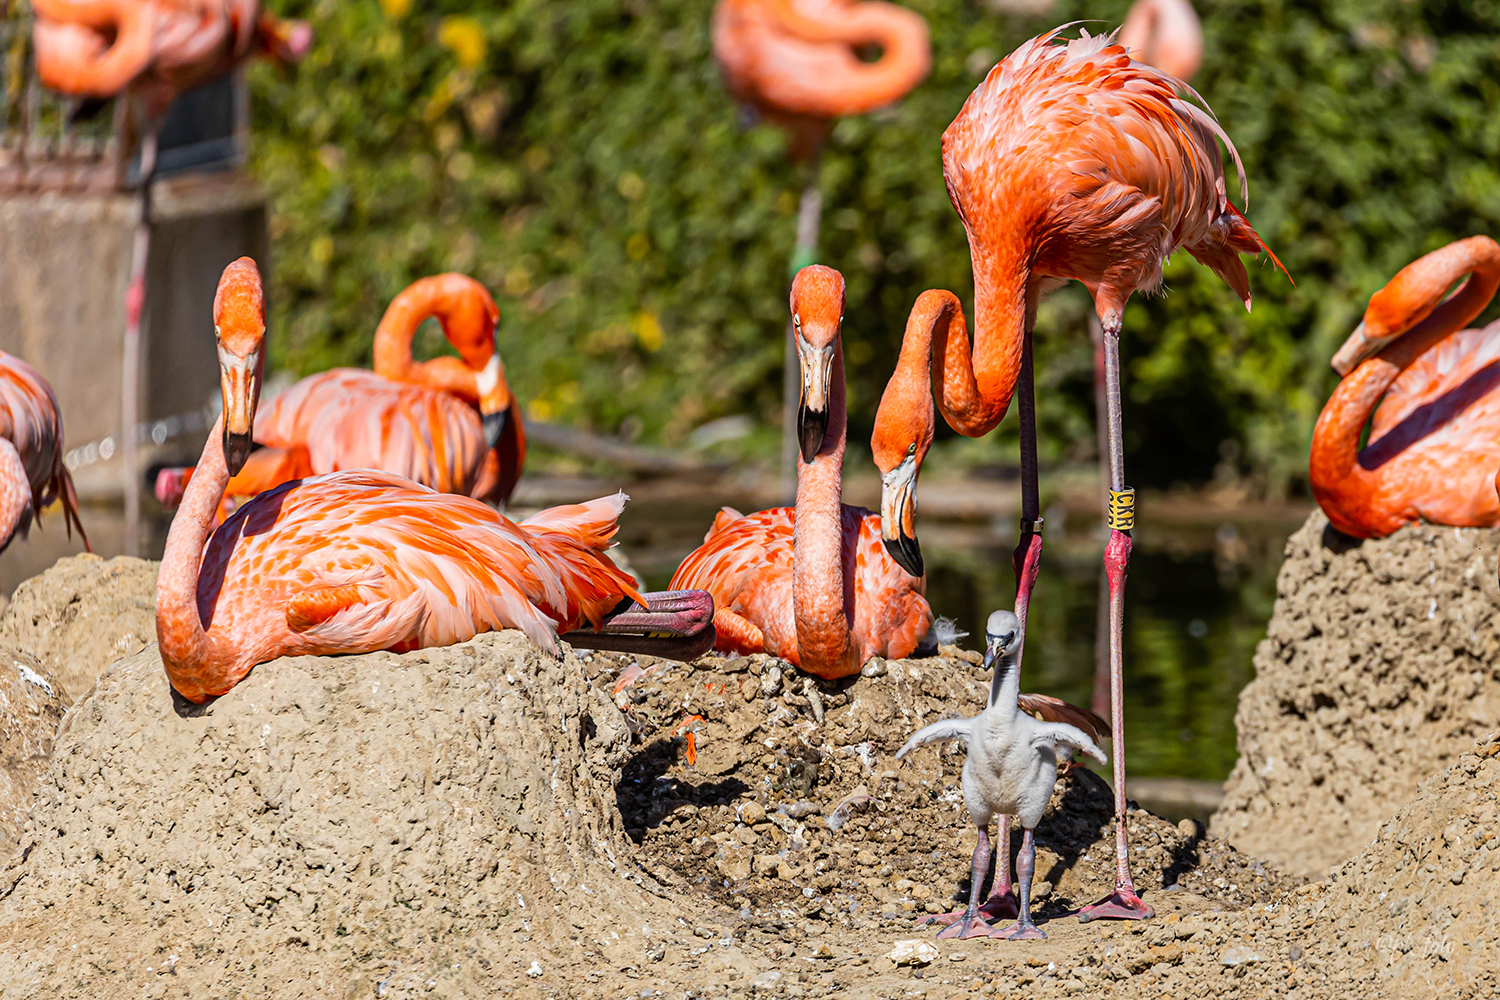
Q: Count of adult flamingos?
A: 9